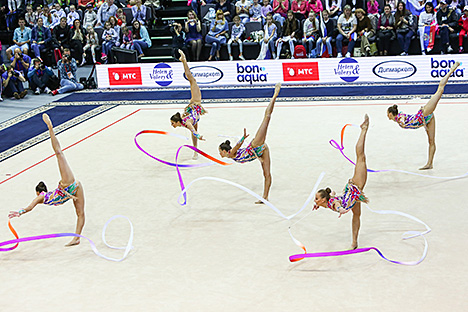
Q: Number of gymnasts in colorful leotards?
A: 5